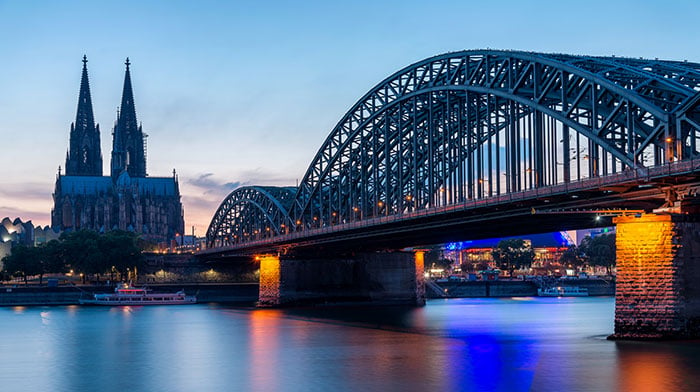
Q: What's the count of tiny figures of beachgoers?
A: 0